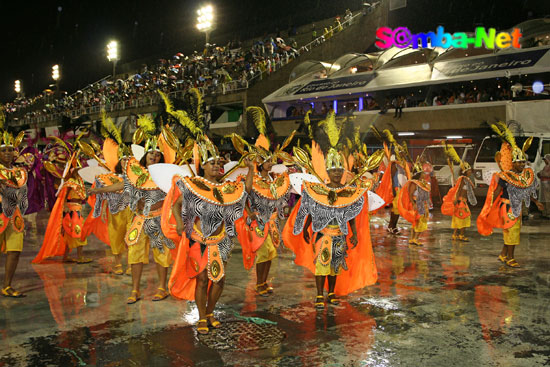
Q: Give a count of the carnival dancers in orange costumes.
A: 11